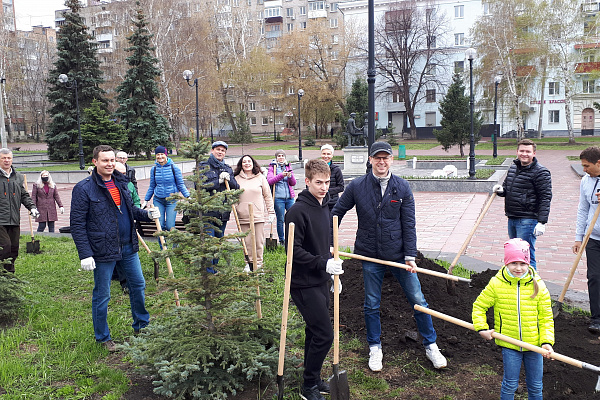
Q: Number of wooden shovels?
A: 12